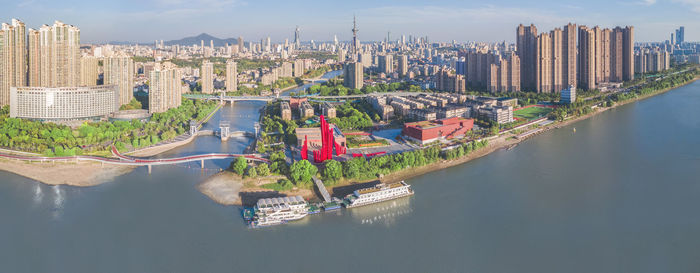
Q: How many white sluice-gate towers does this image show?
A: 3